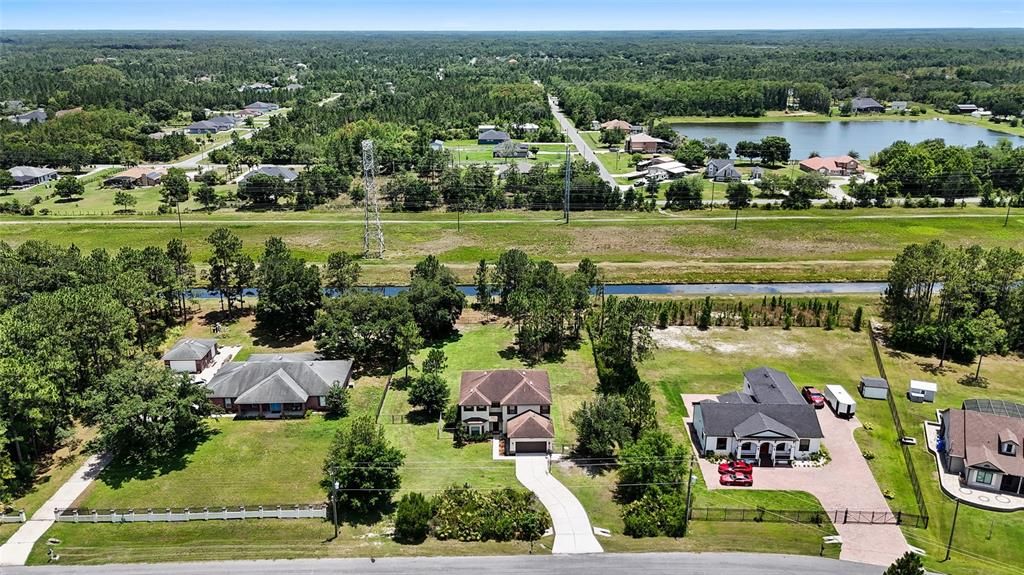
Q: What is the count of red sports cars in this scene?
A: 2